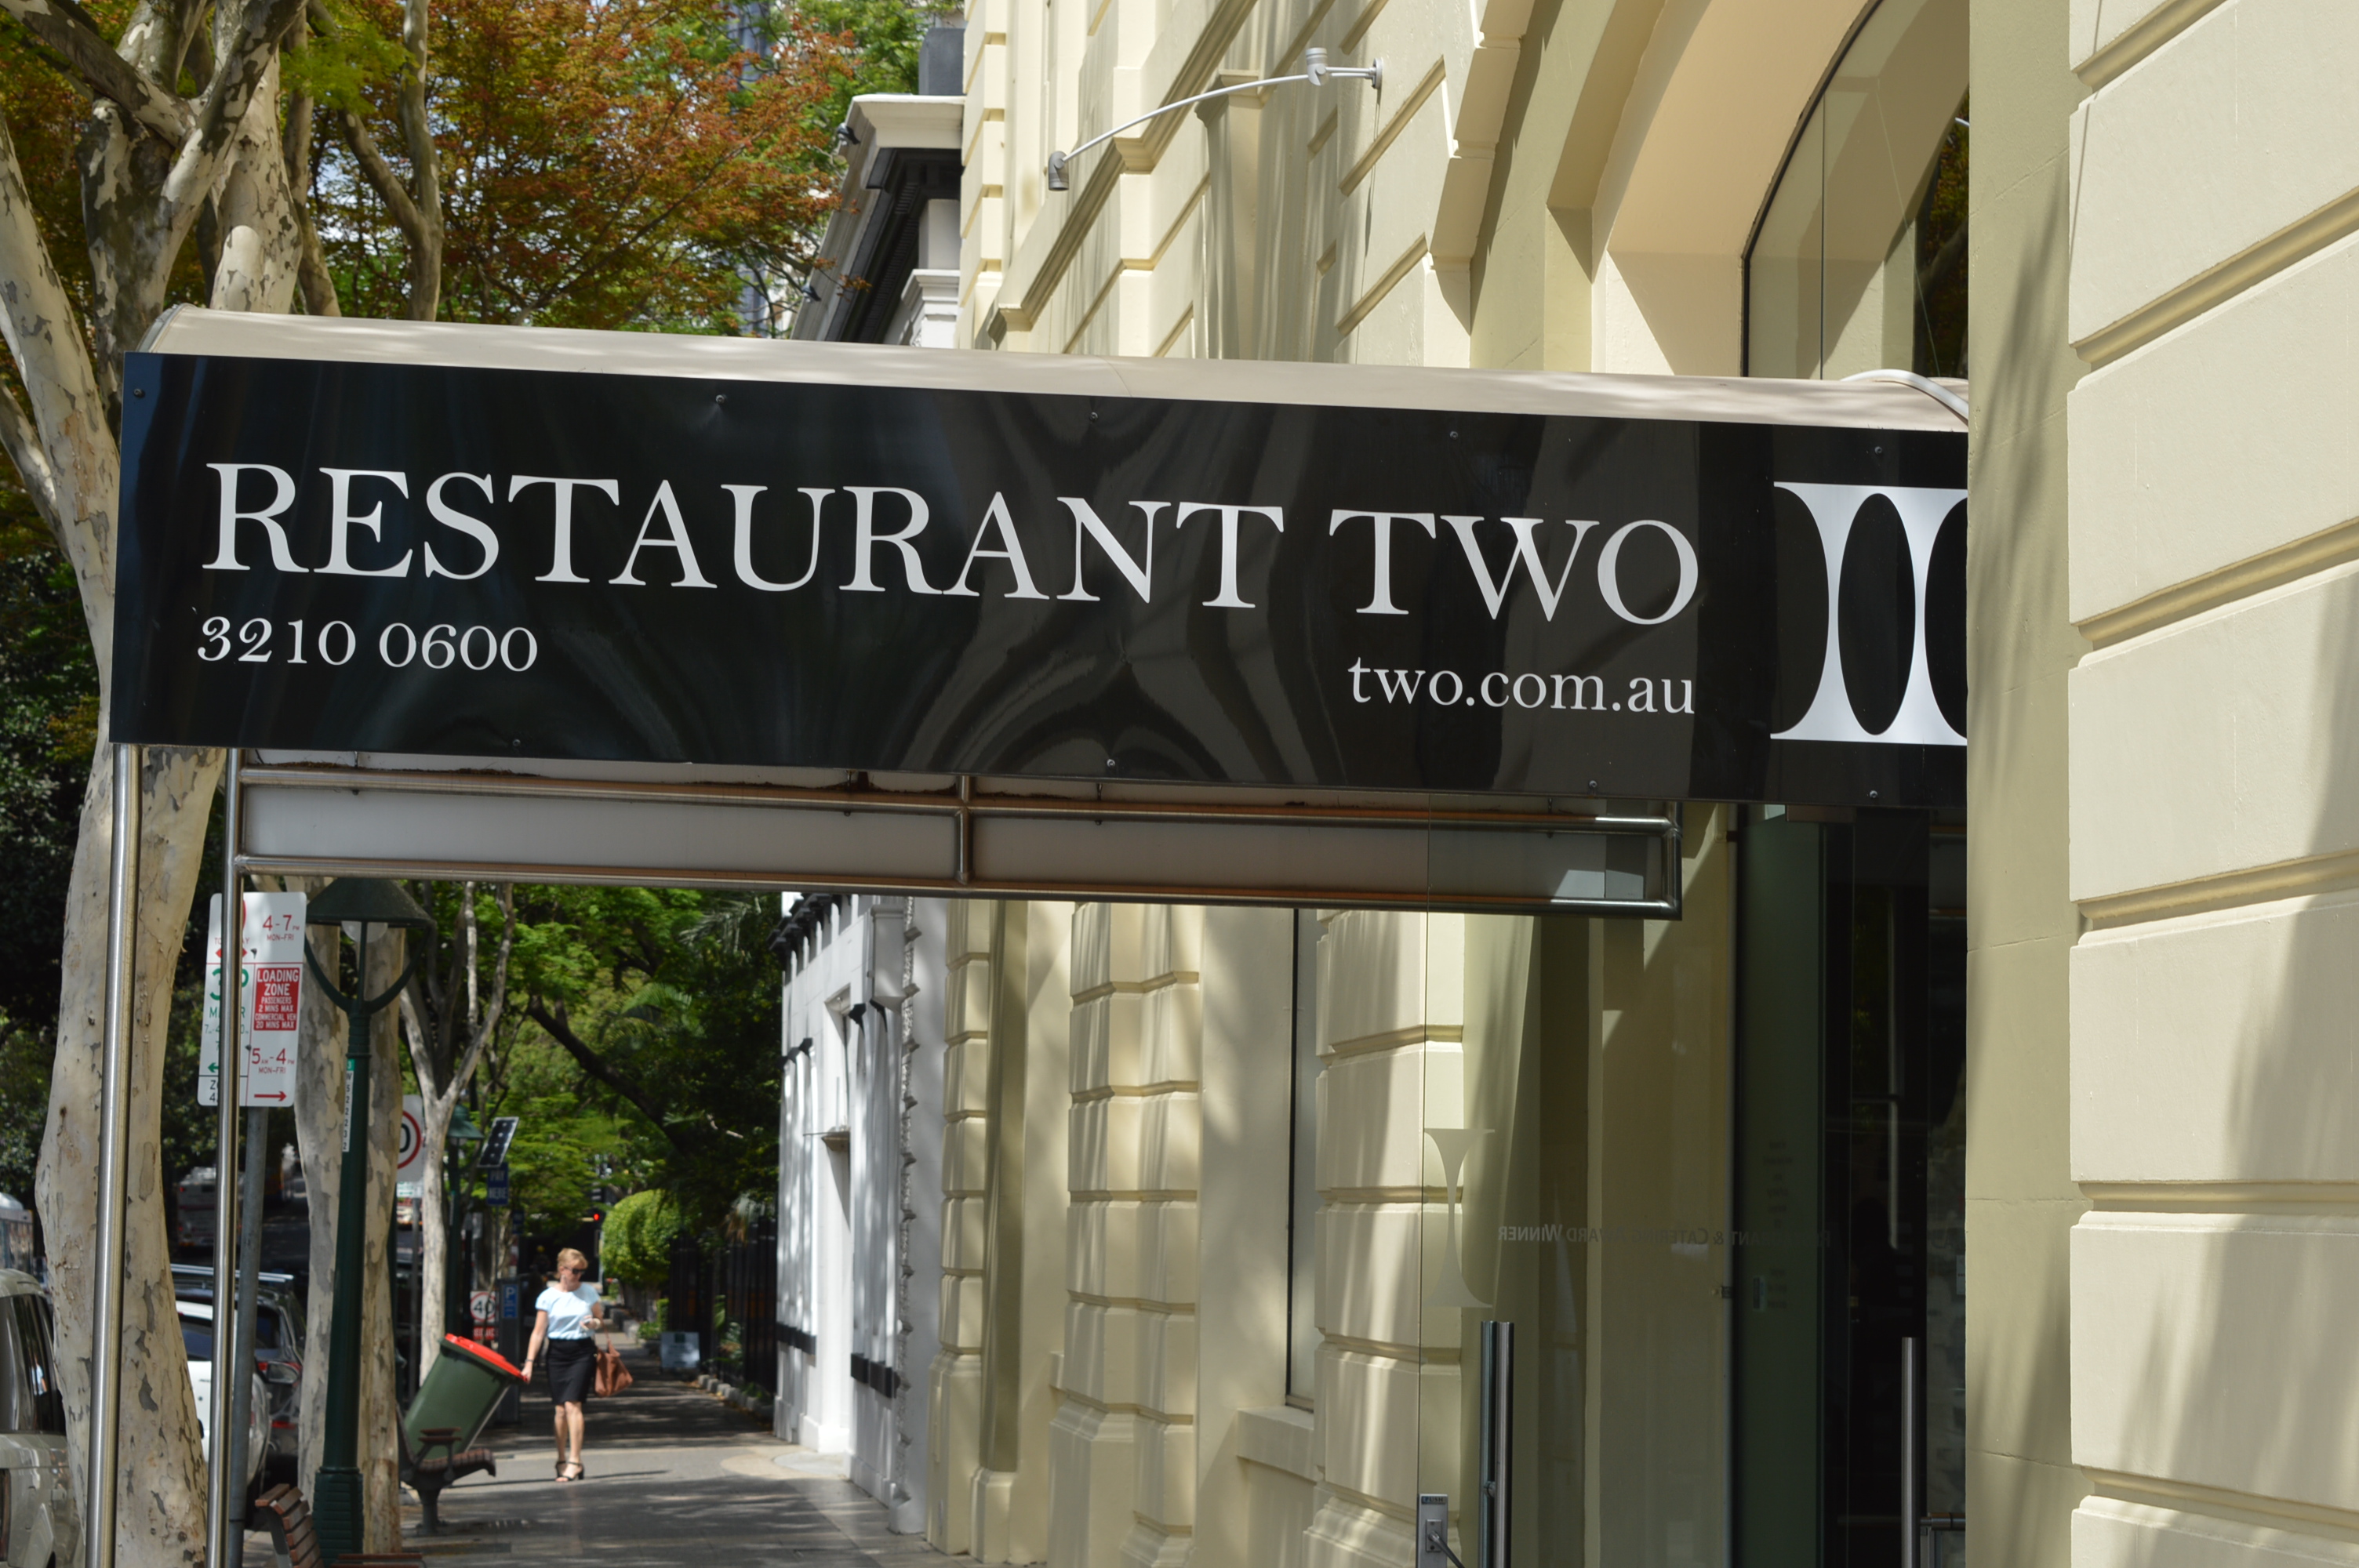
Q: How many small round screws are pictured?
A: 9